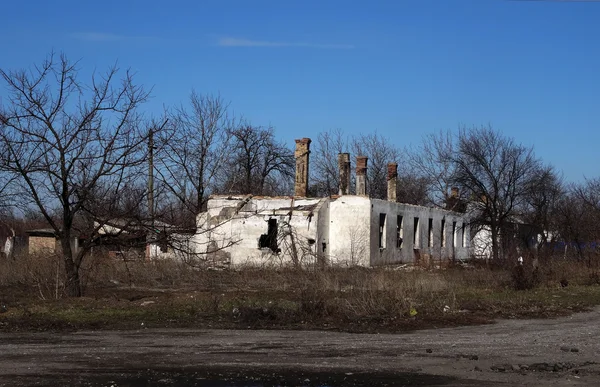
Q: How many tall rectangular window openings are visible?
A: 7